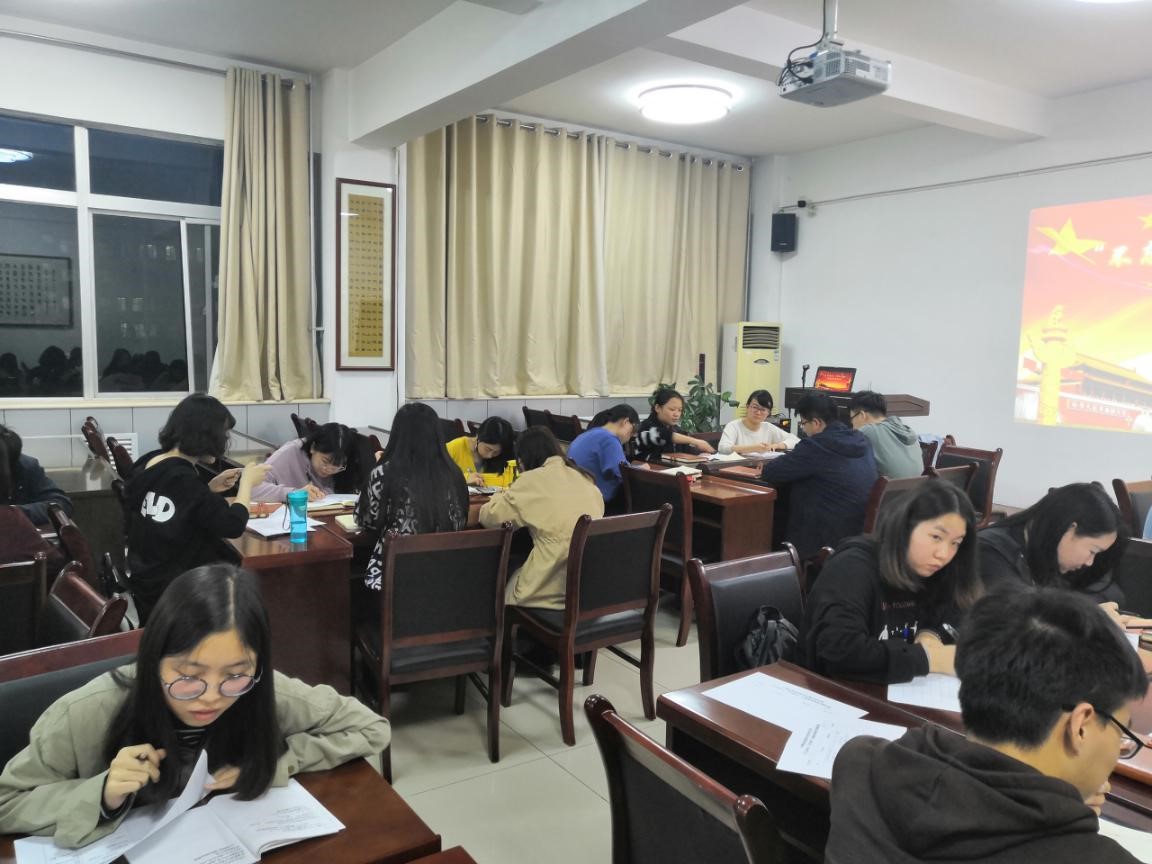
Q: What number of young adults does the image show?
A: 15